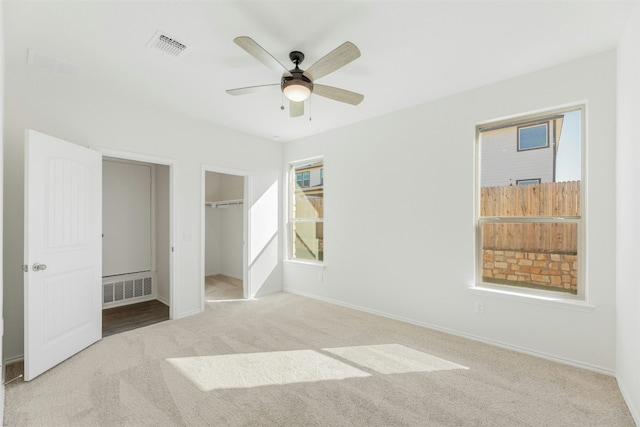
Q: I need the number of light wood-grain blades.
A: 5